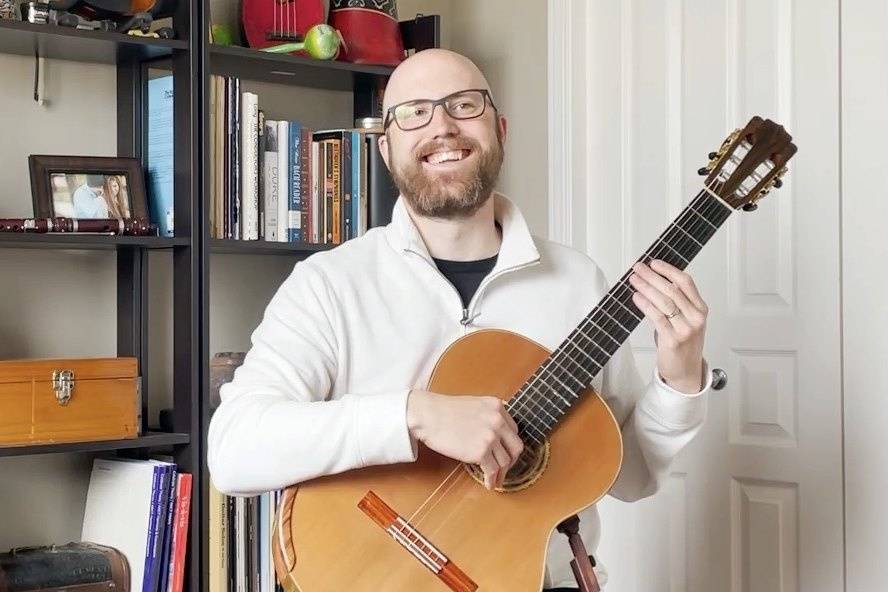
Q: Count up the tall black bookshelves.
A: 2